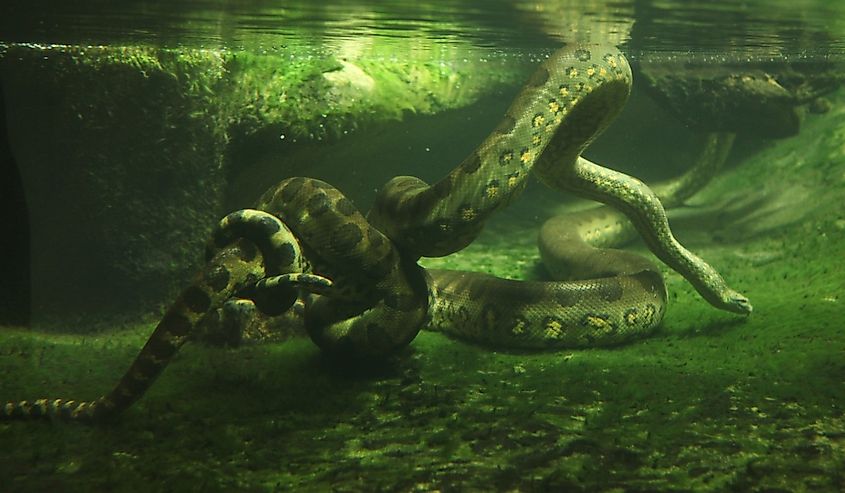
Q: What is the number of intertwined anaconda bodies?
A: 2